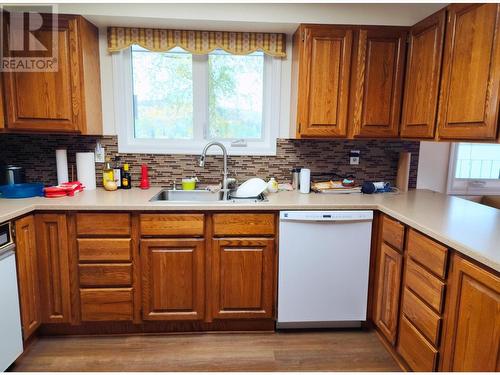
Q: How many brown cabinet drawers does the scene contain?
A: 11